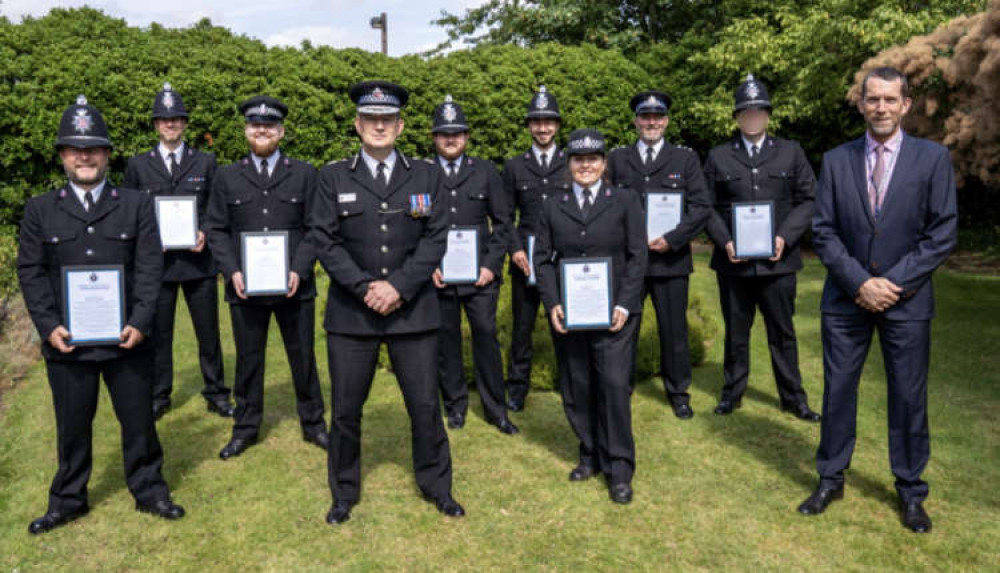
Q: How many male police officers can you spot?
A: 8